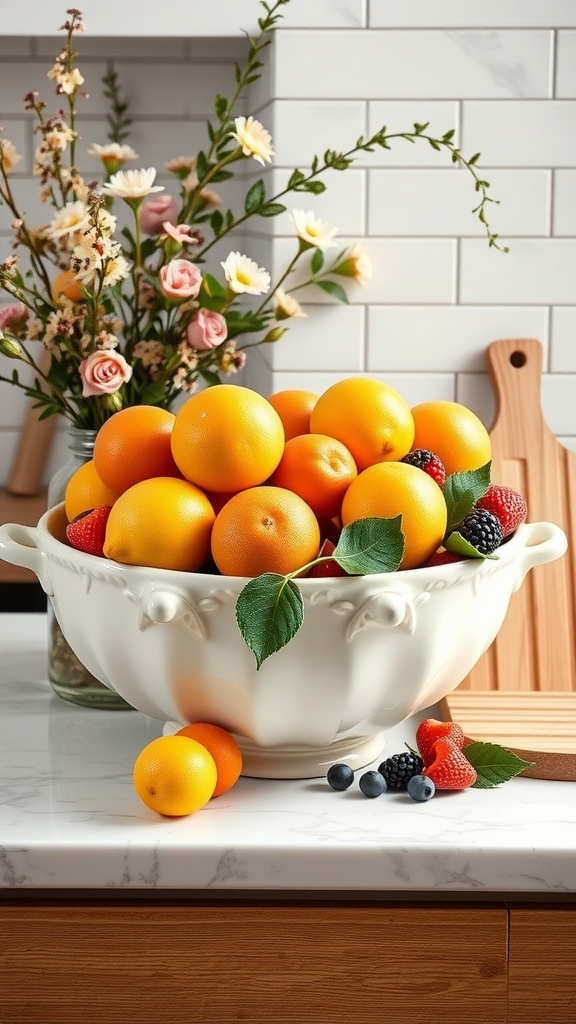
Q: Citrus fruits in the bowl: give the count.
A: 10